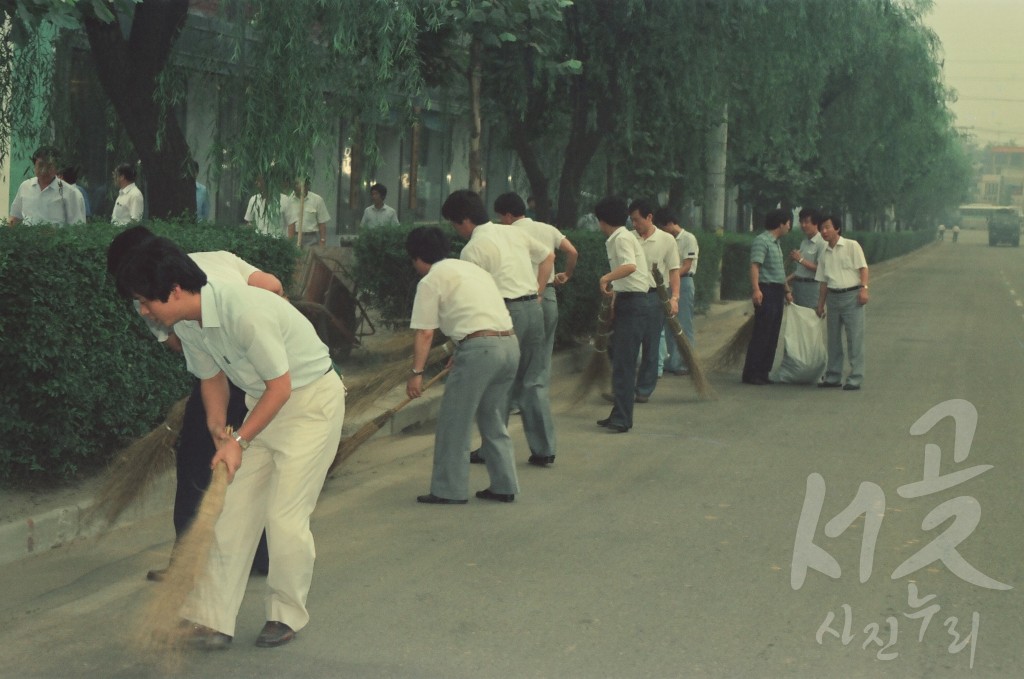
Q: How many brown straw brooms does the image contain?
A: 7